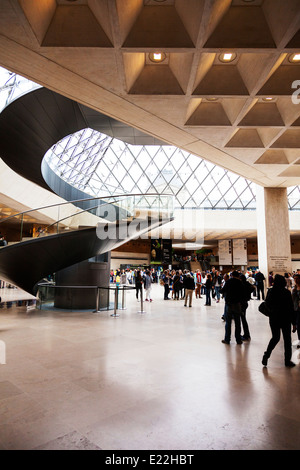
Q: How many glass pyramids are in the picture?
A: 1